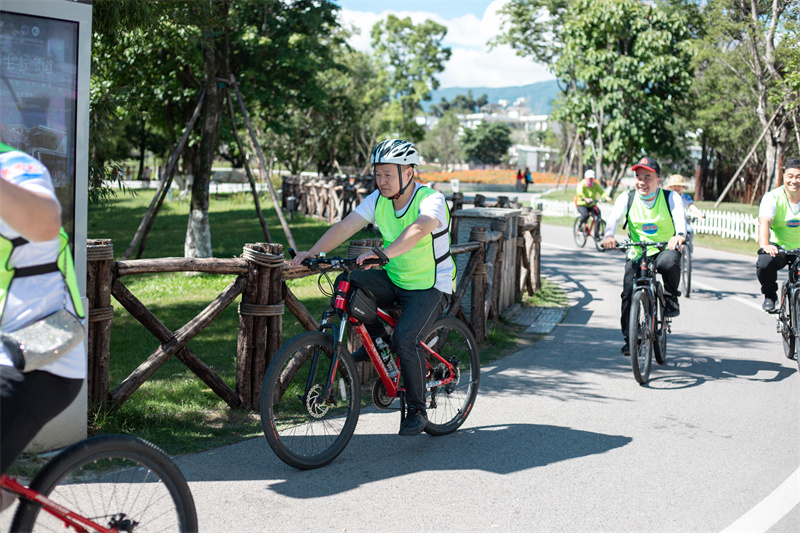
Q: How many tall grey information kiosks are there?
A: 1